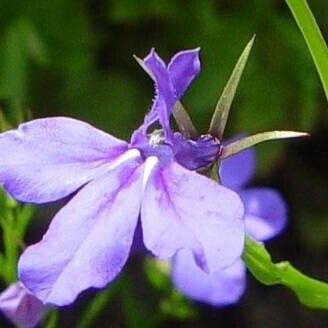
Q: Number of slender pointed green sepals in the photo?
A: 3